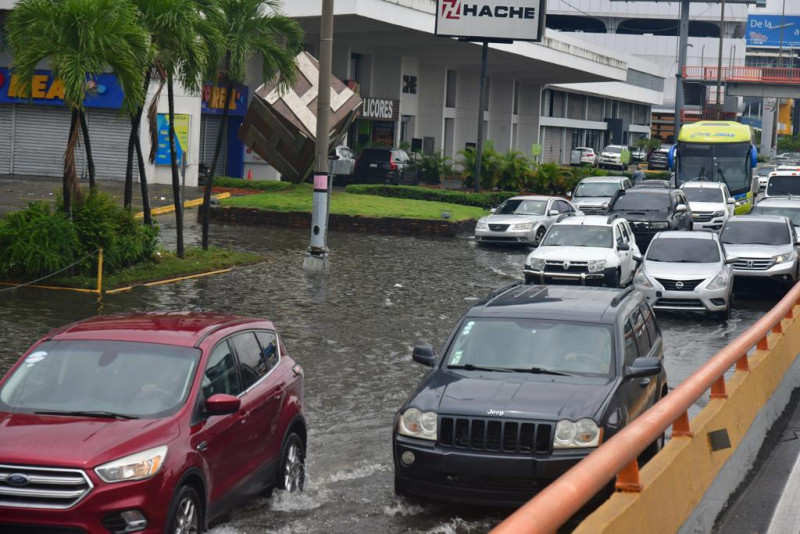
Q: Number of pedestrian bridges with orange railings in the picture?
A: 1